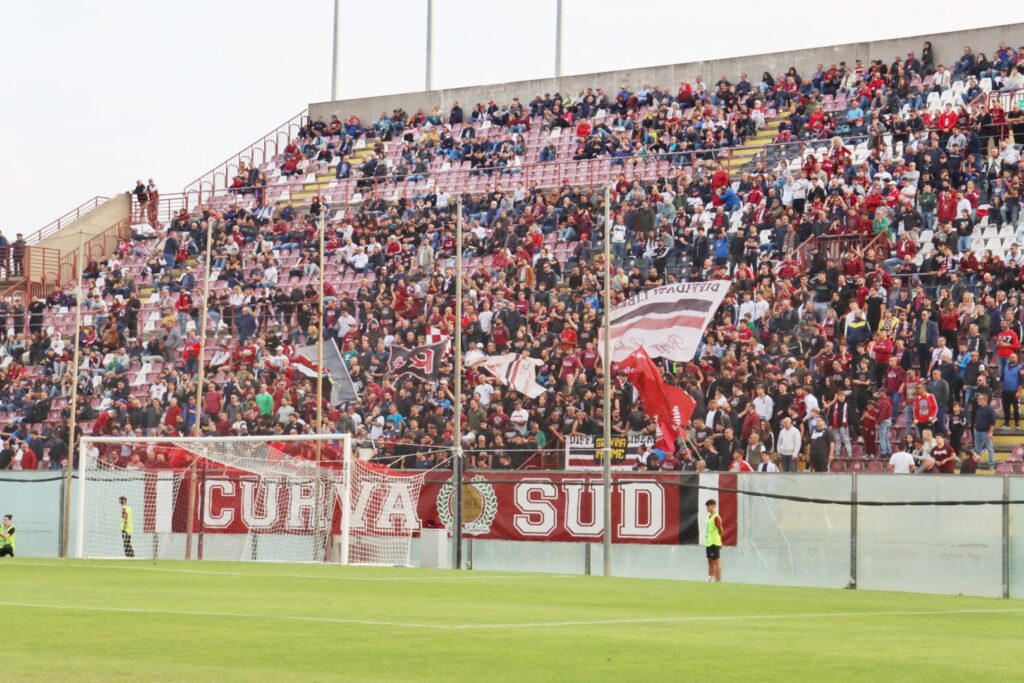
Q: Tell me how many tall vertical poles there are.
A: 8